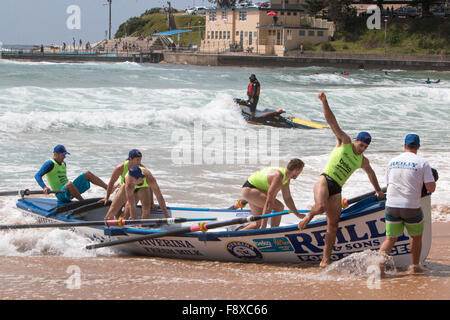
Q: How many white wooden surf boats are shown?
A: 1